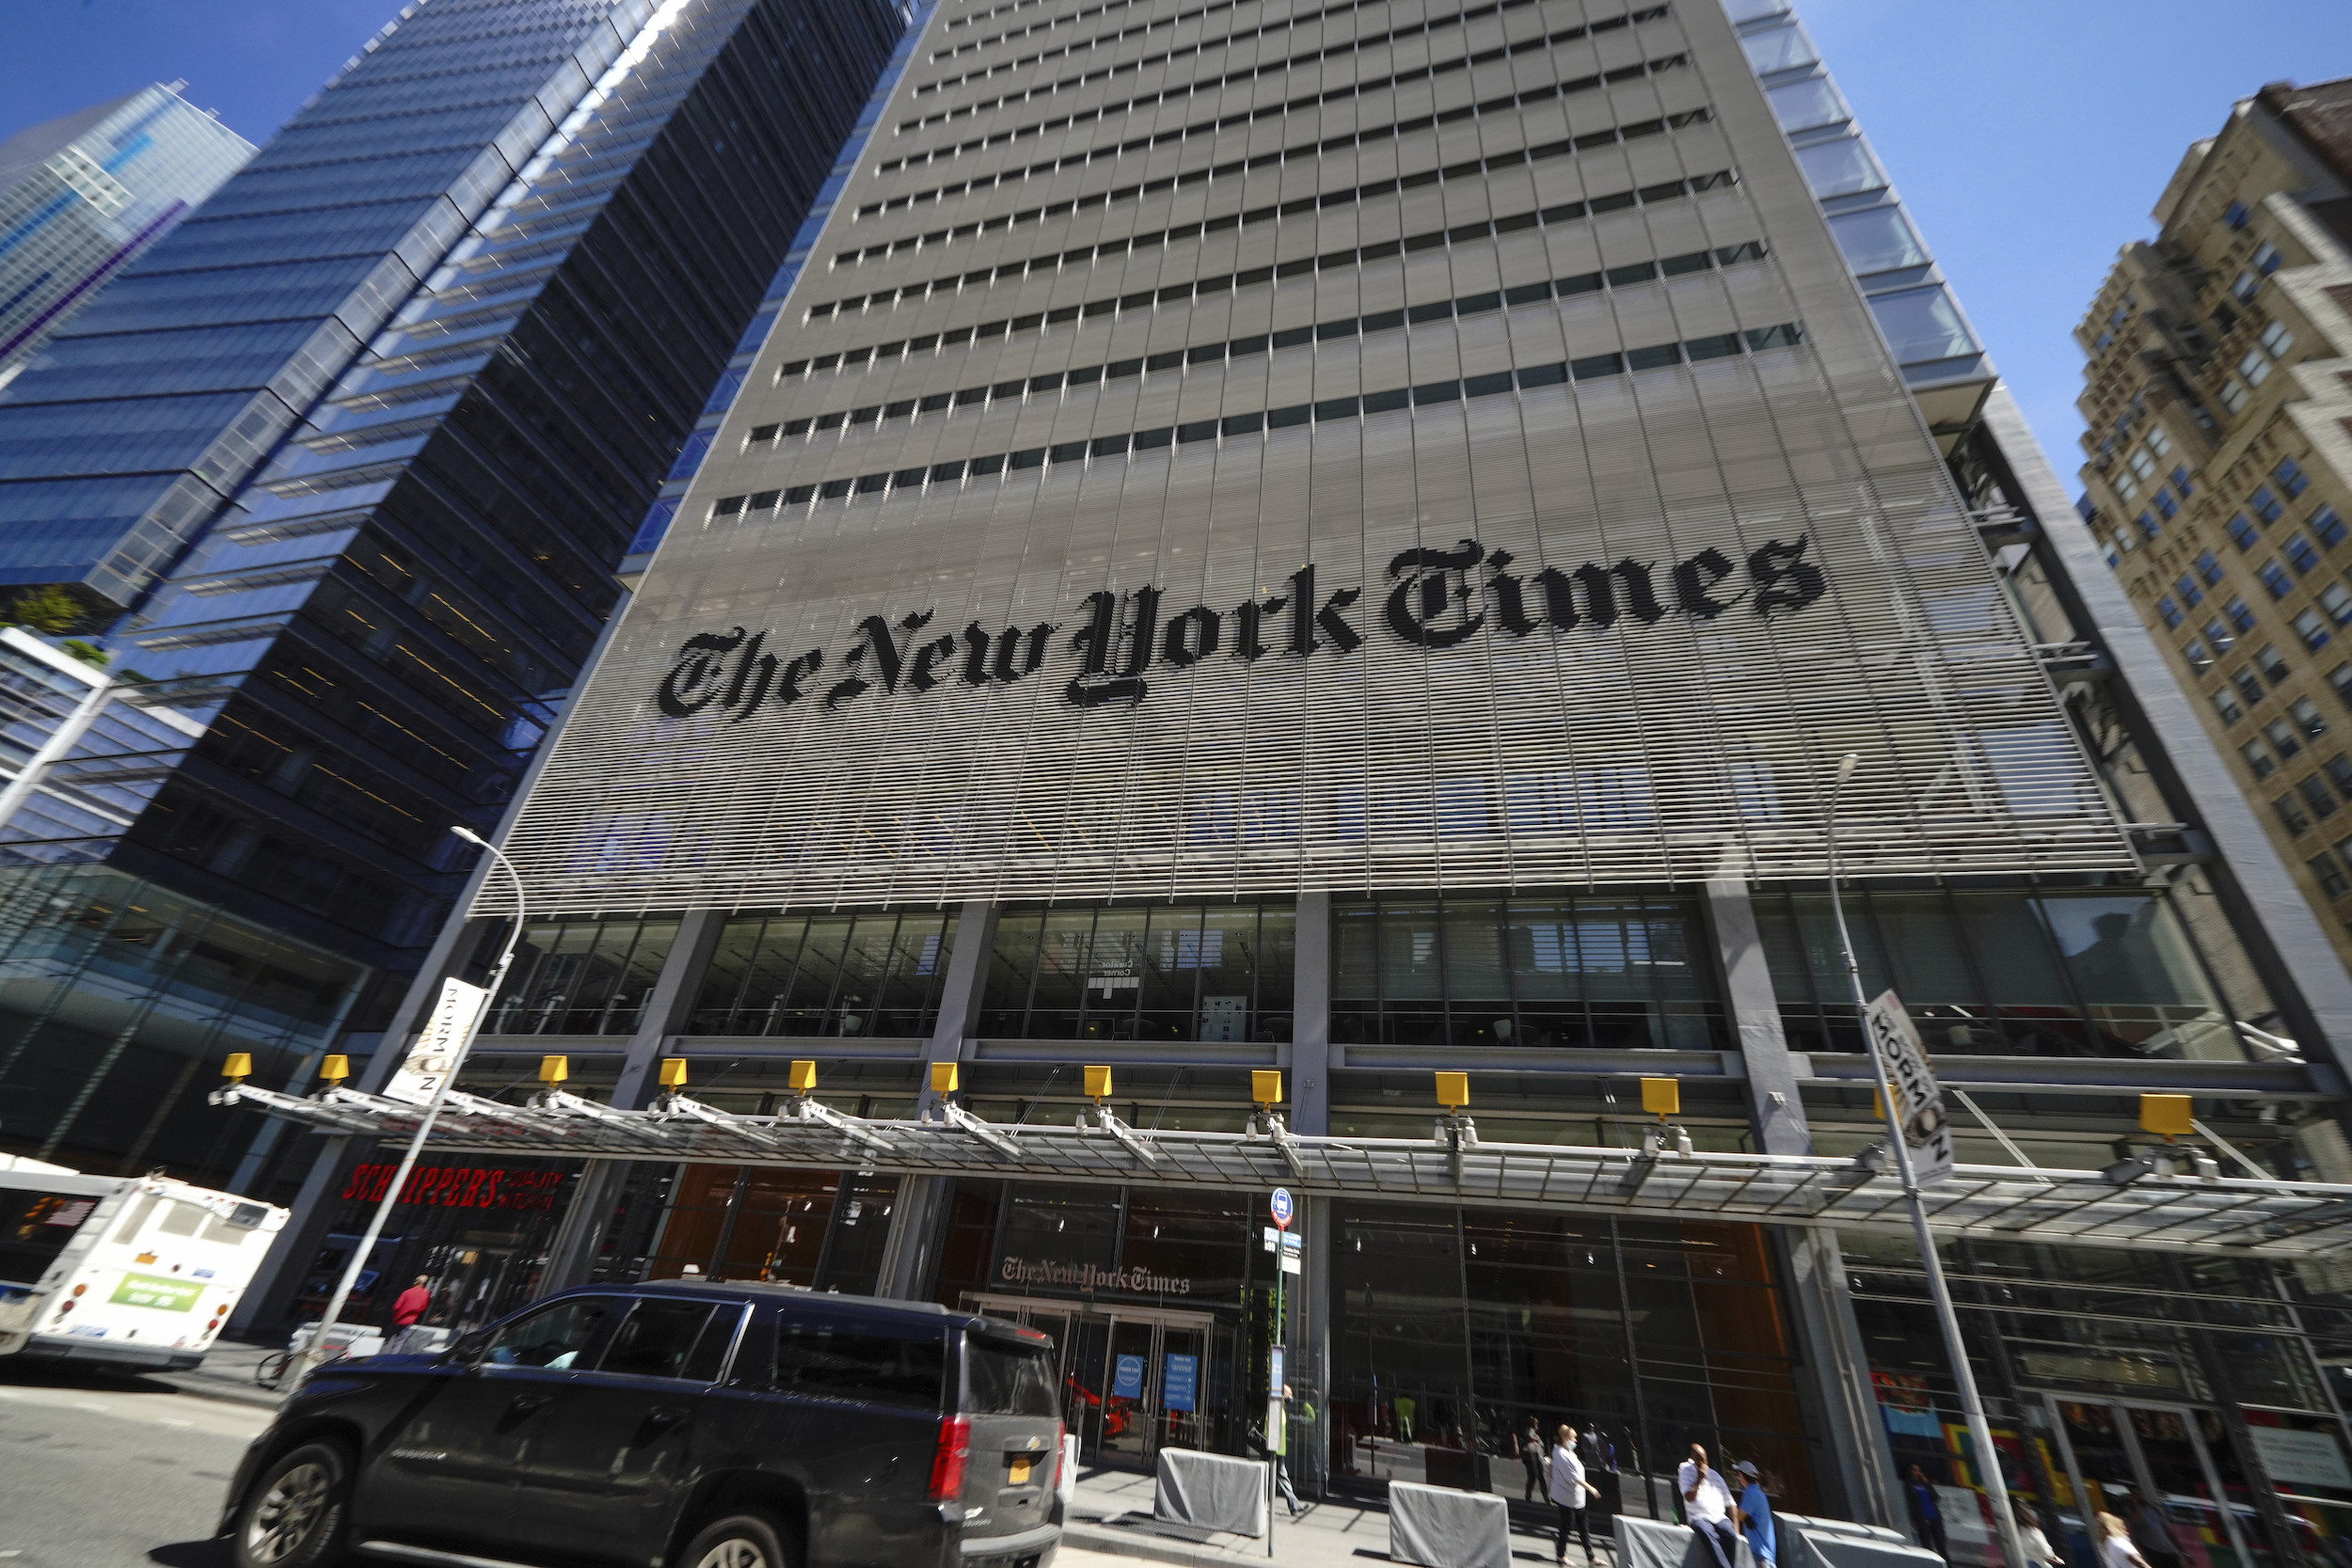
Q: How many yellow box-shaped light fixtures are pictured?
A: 12